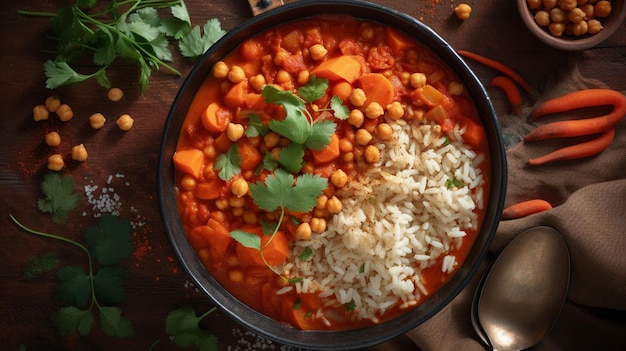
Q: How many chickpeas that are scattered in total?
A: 10